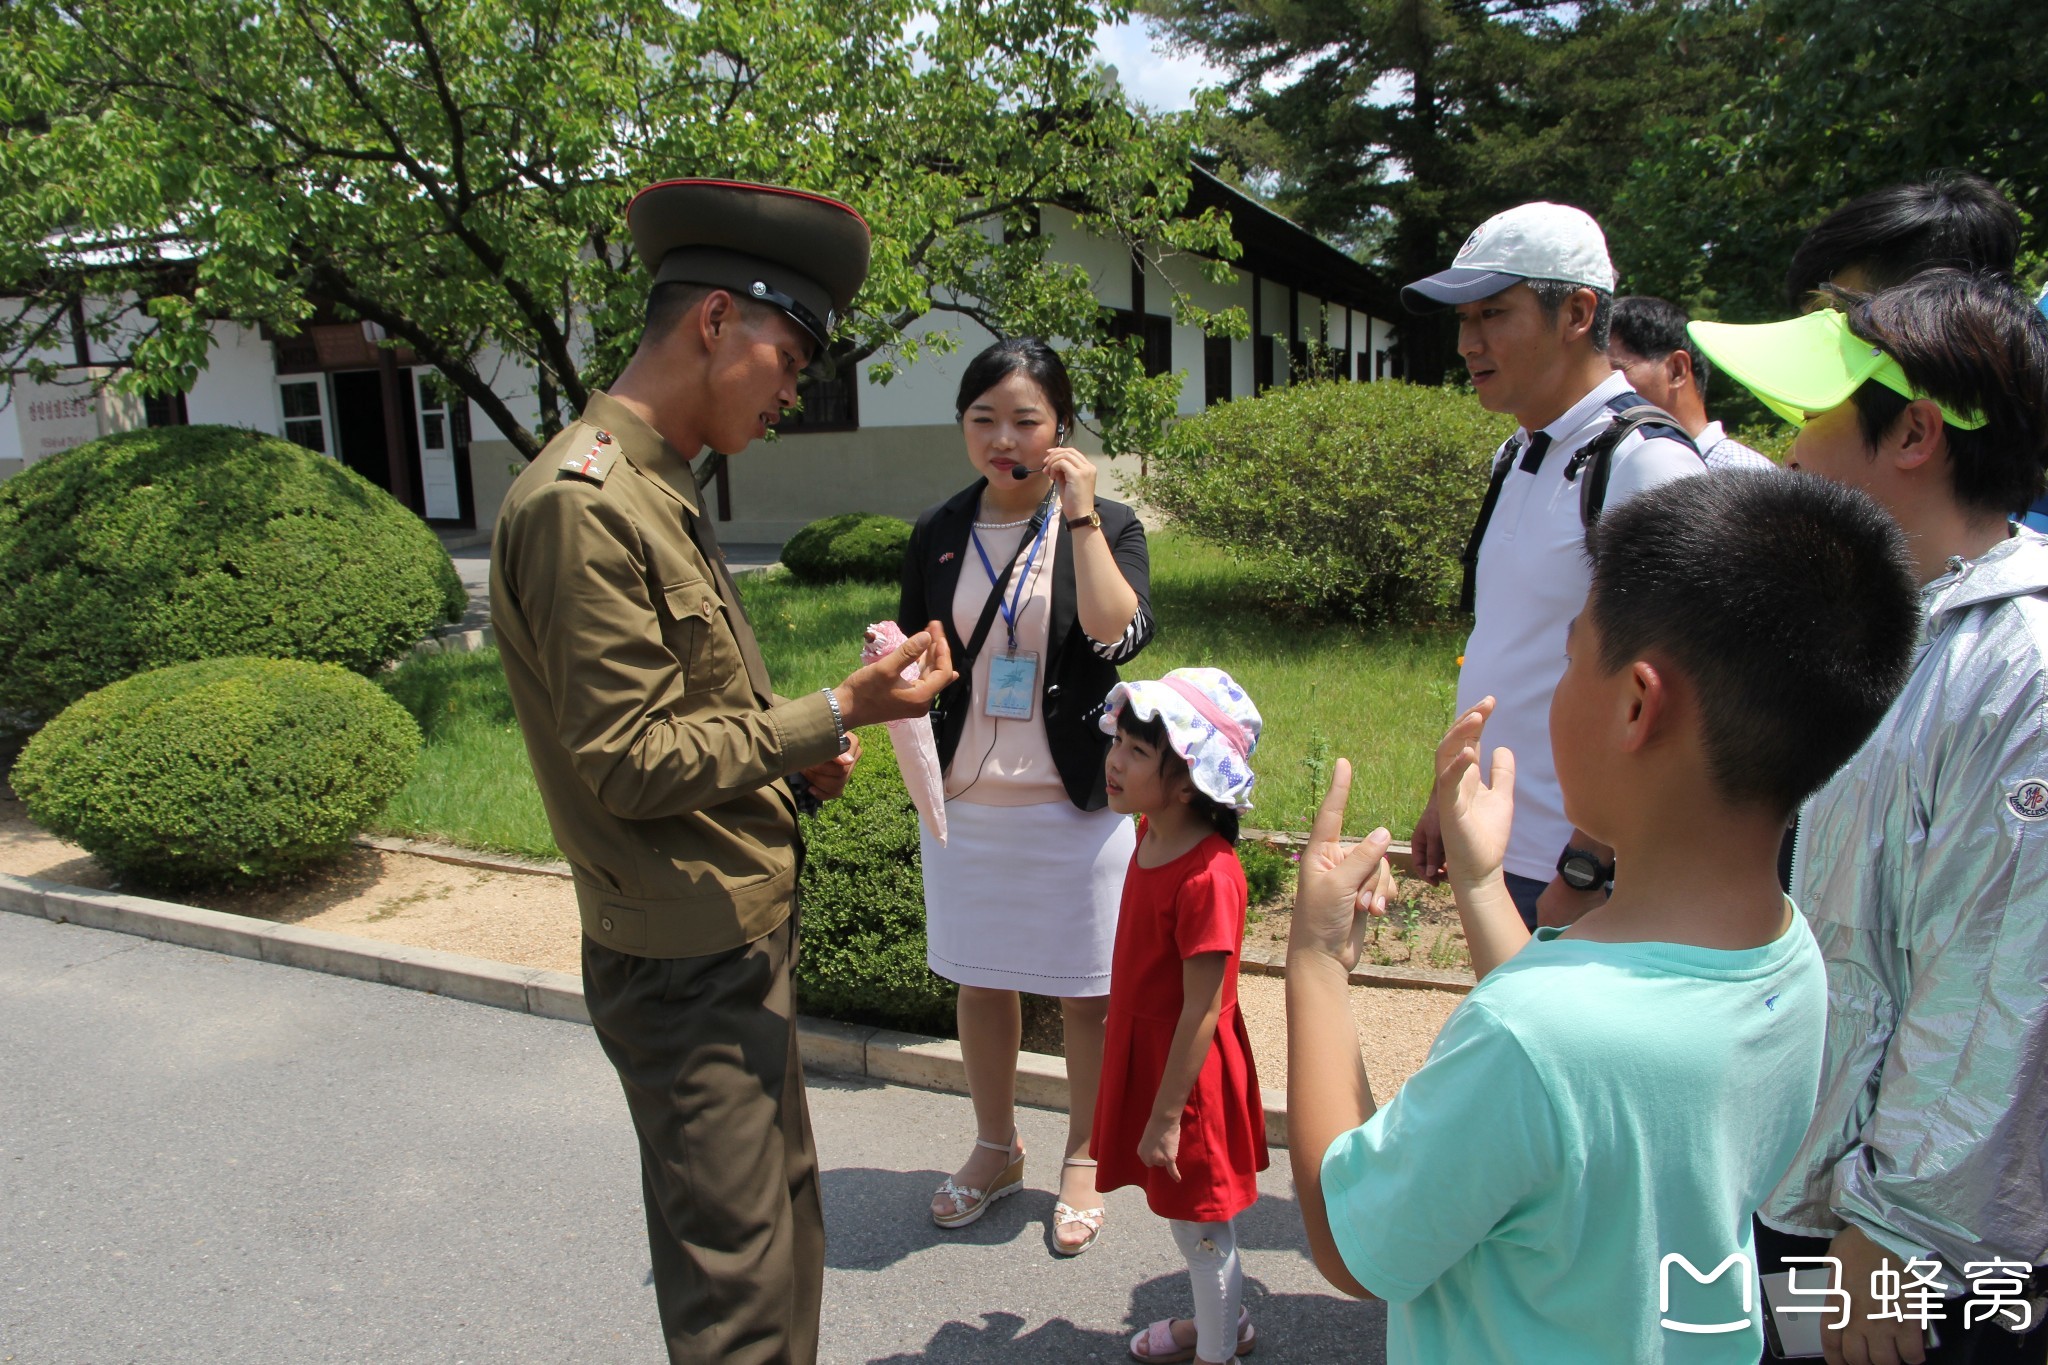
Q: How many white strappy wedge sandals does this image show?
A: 2